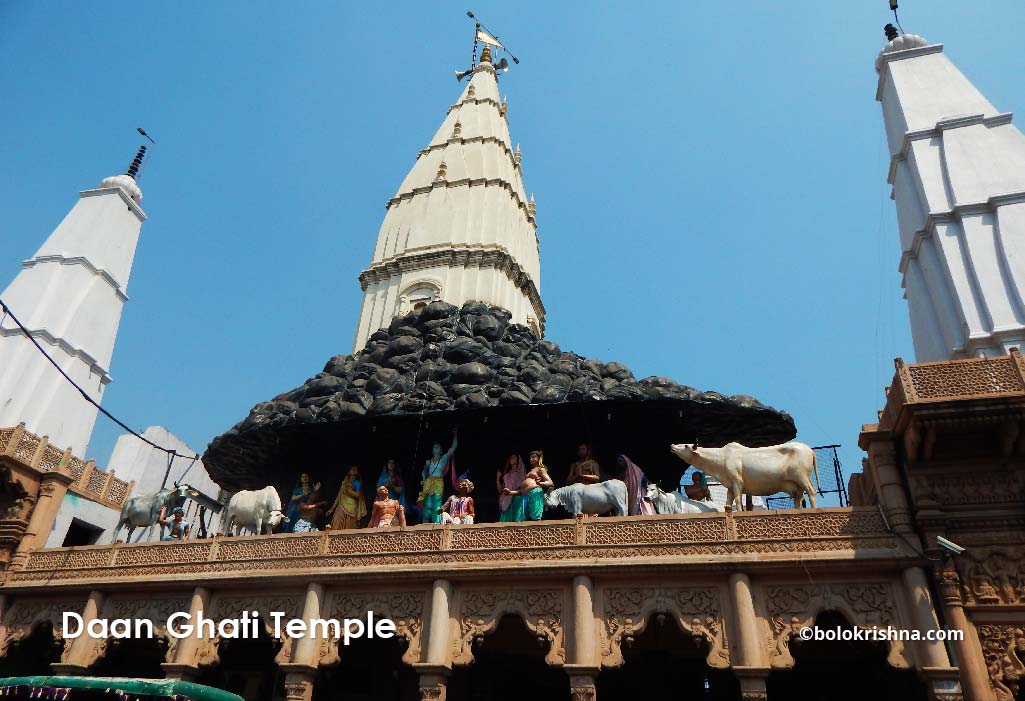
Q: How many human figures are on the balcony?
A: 13